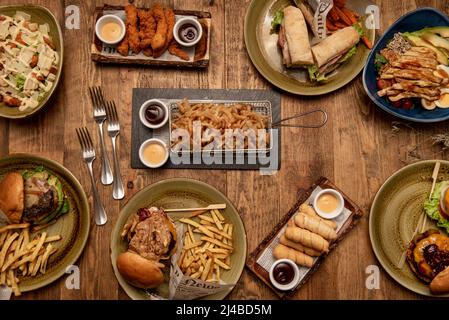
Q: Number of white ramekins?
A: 6